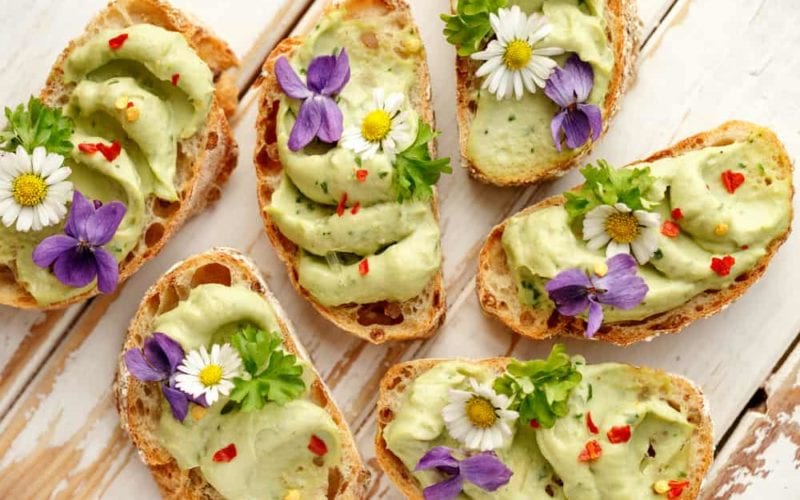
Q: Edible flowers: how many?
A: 12